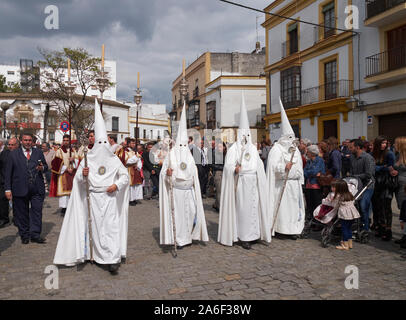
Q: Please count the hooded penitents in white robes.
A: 4